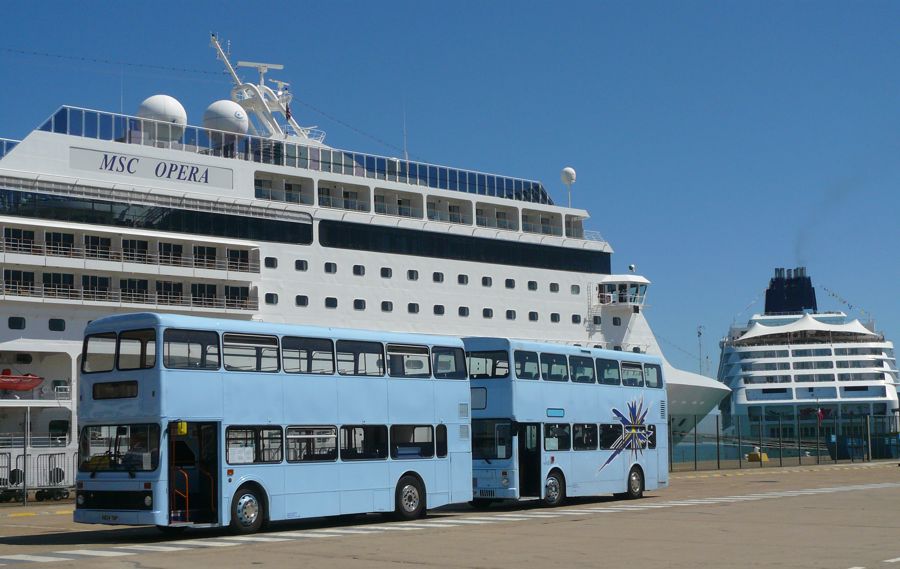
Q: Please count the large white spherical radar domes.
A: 2